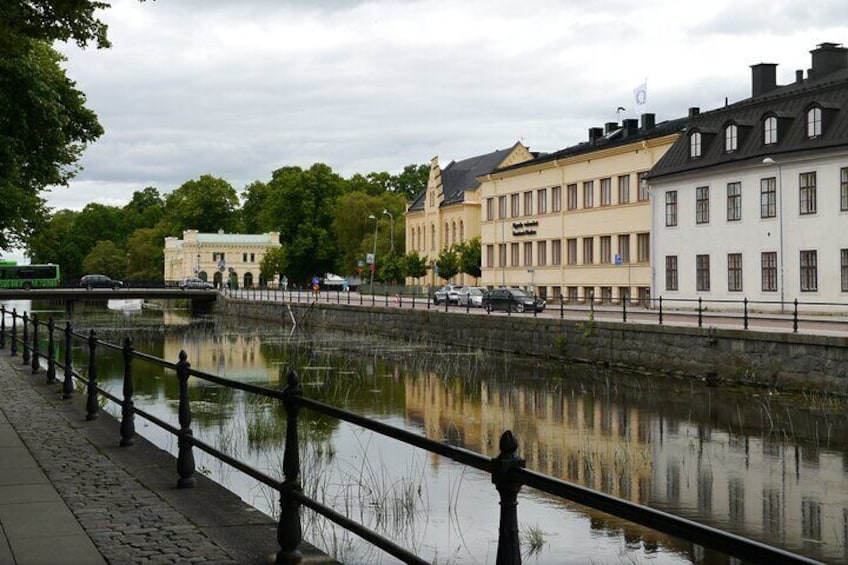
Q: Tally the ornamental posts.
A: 11